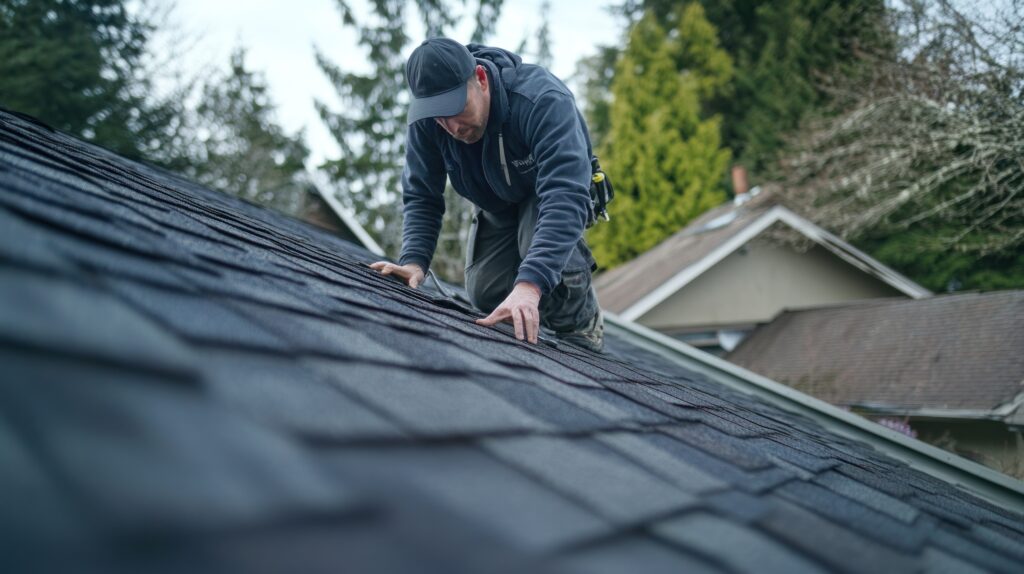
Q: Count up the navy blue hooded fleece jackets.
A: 1